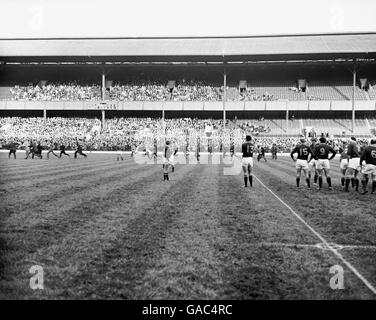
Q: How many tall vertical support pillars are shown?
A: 3